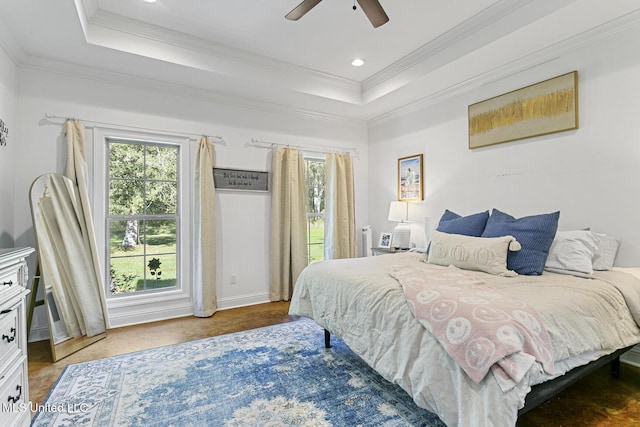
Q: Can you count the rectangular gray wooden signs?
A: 1